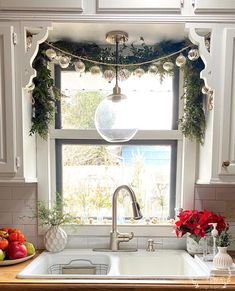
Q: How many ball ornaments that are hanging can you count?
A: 11